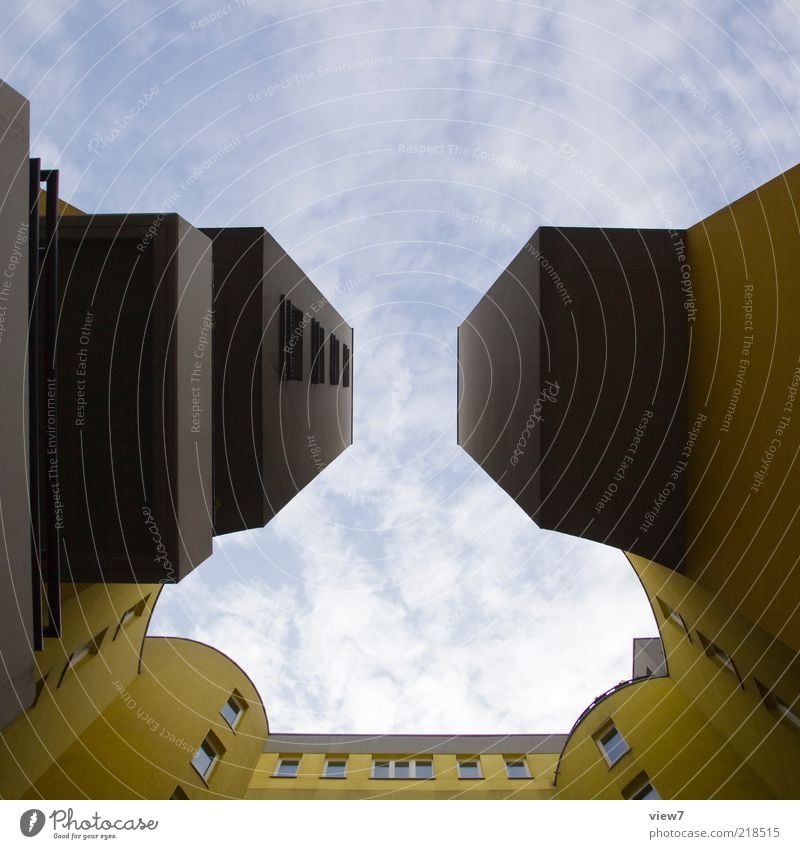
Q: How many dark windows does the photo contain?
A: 4